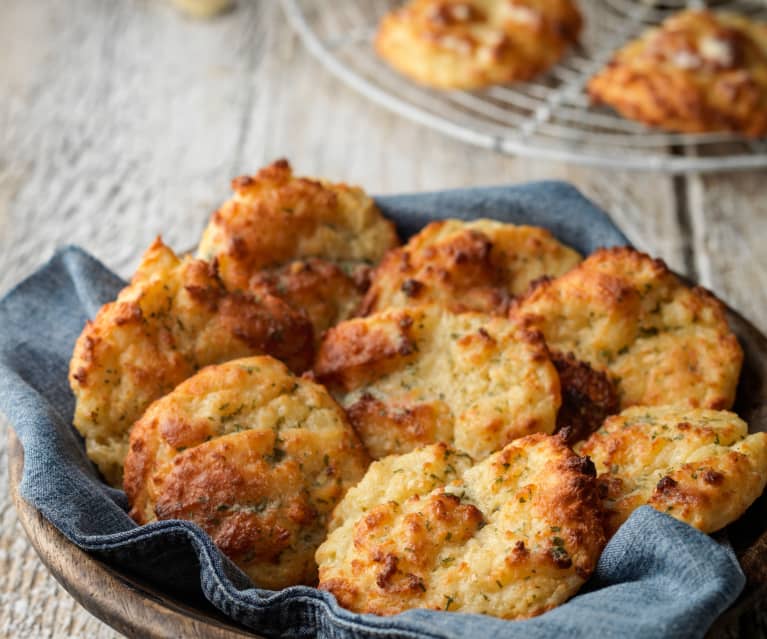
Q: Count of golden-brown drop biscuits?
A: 10